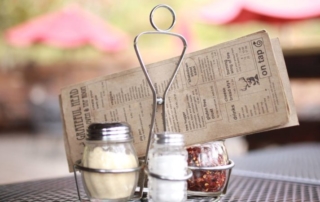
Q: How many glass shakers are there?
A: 3